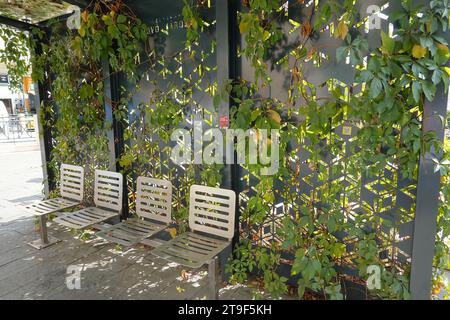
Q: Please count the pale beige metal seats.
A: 4